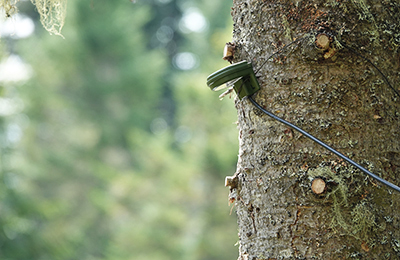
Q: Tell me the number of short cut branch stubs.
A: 4